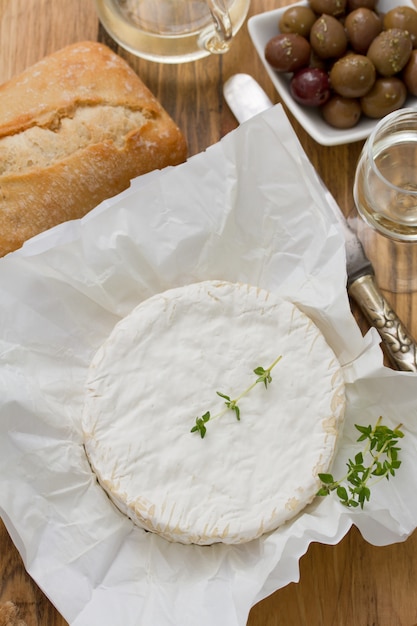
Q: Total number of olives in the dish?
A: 13